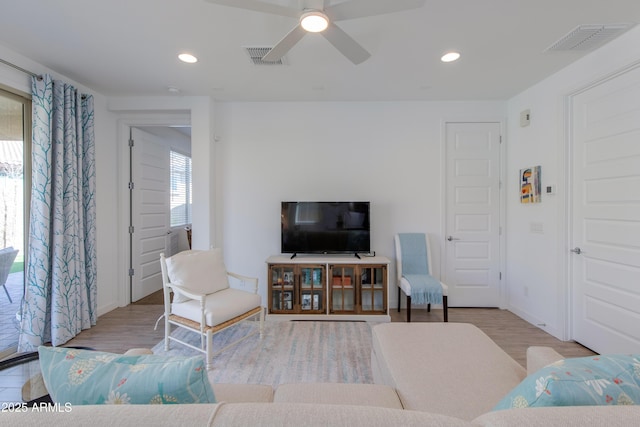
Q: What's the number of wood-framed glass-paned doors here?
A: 4